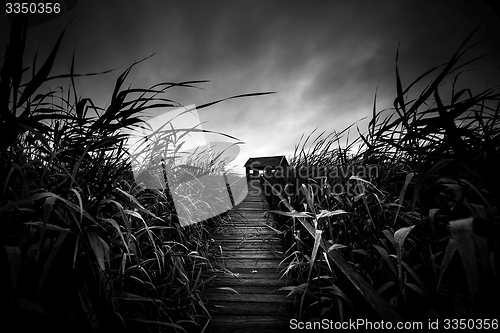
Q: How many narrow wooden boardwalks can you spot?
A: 1